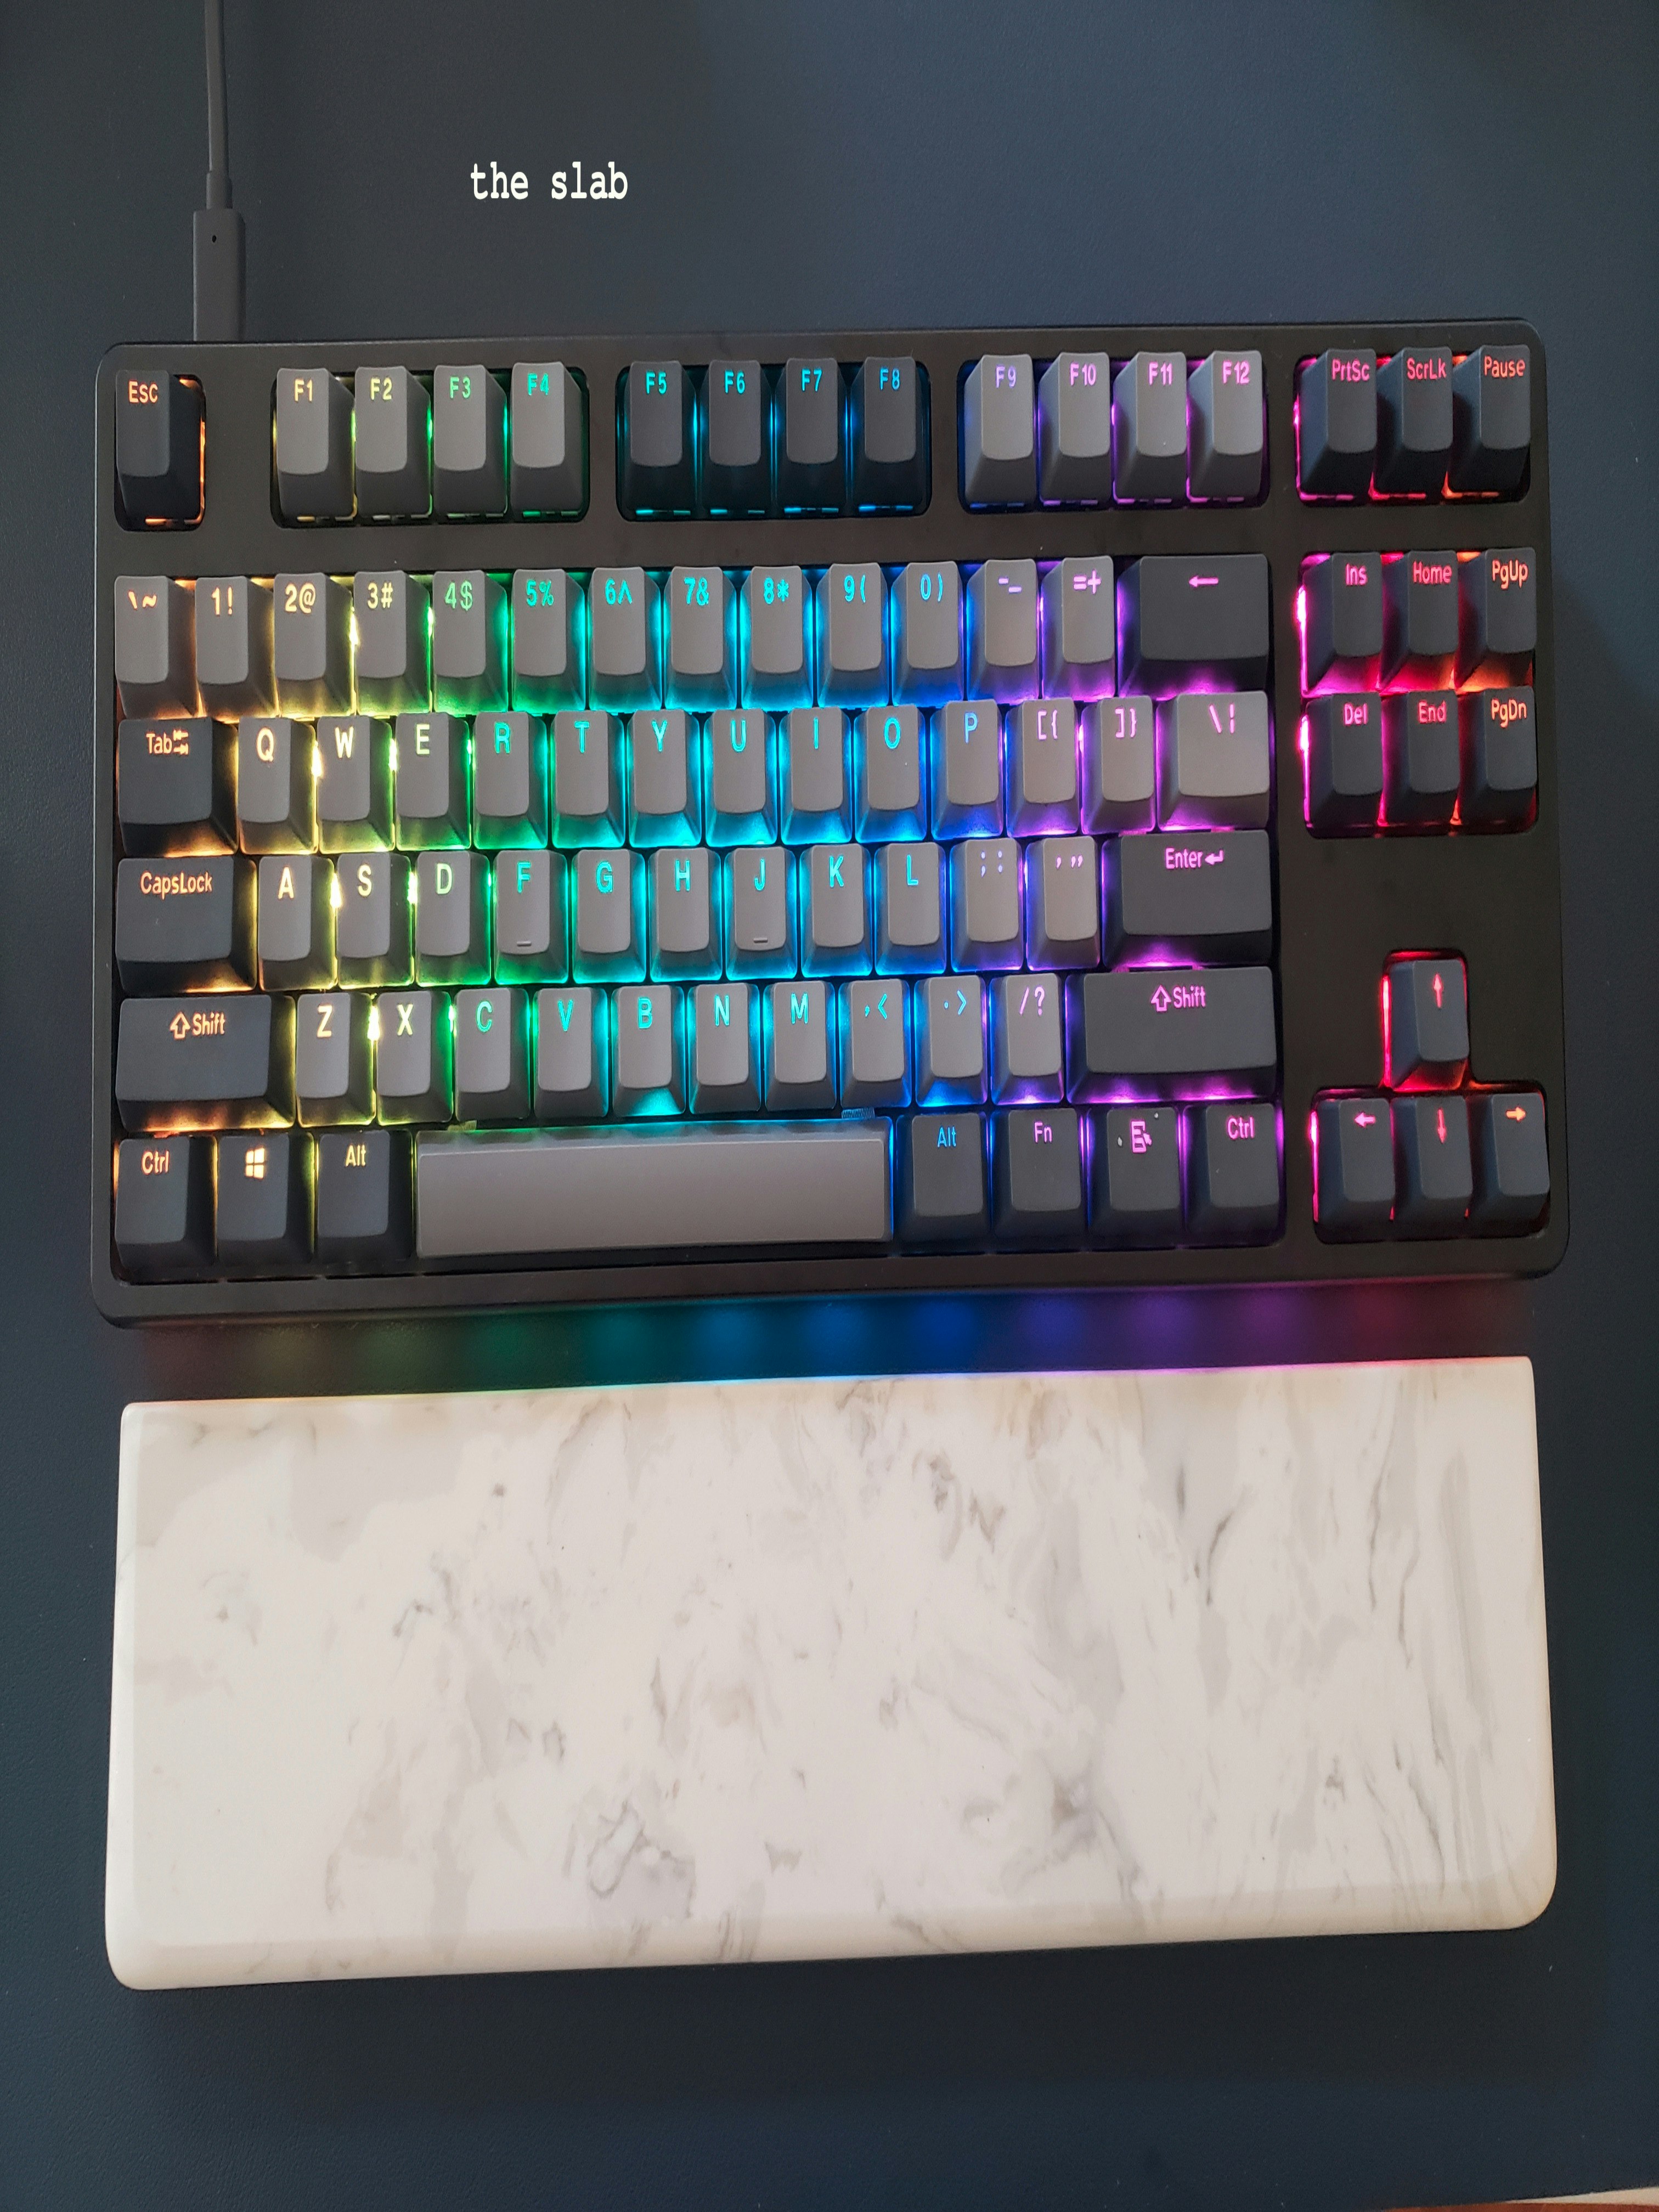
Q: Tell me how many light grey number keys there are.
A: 10